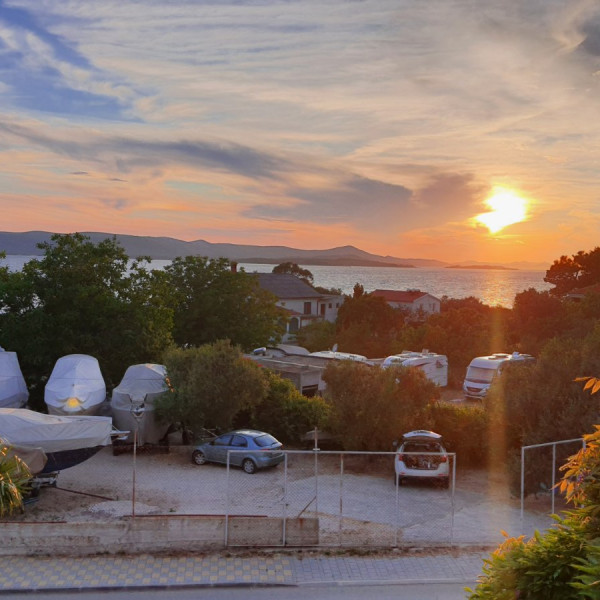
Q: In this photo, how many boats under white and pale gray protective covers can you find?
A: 4